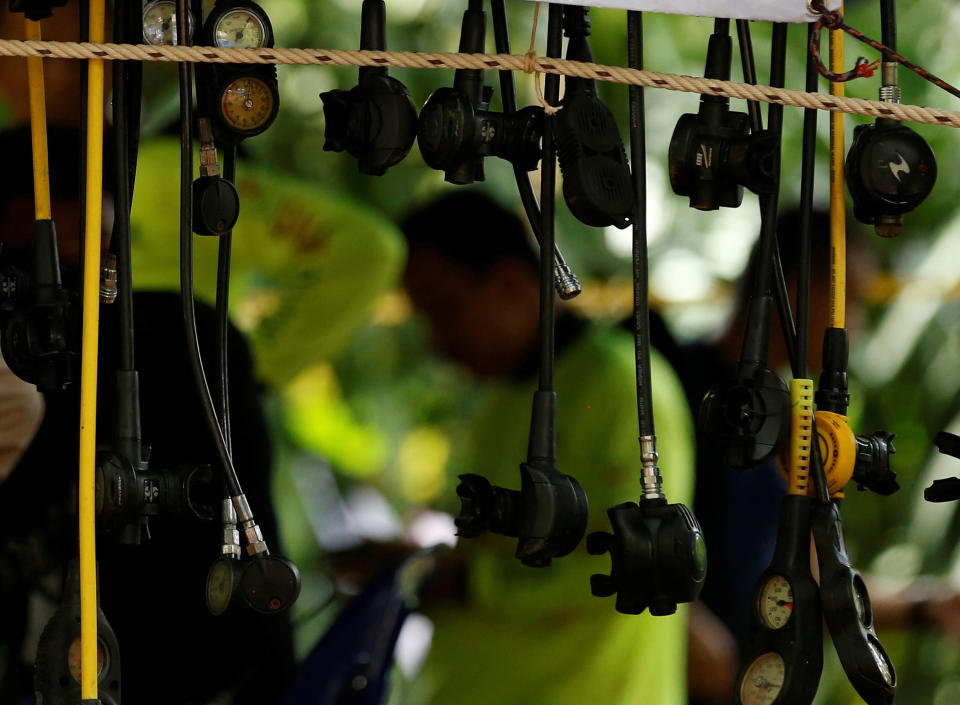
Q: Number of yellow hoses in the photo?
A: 3